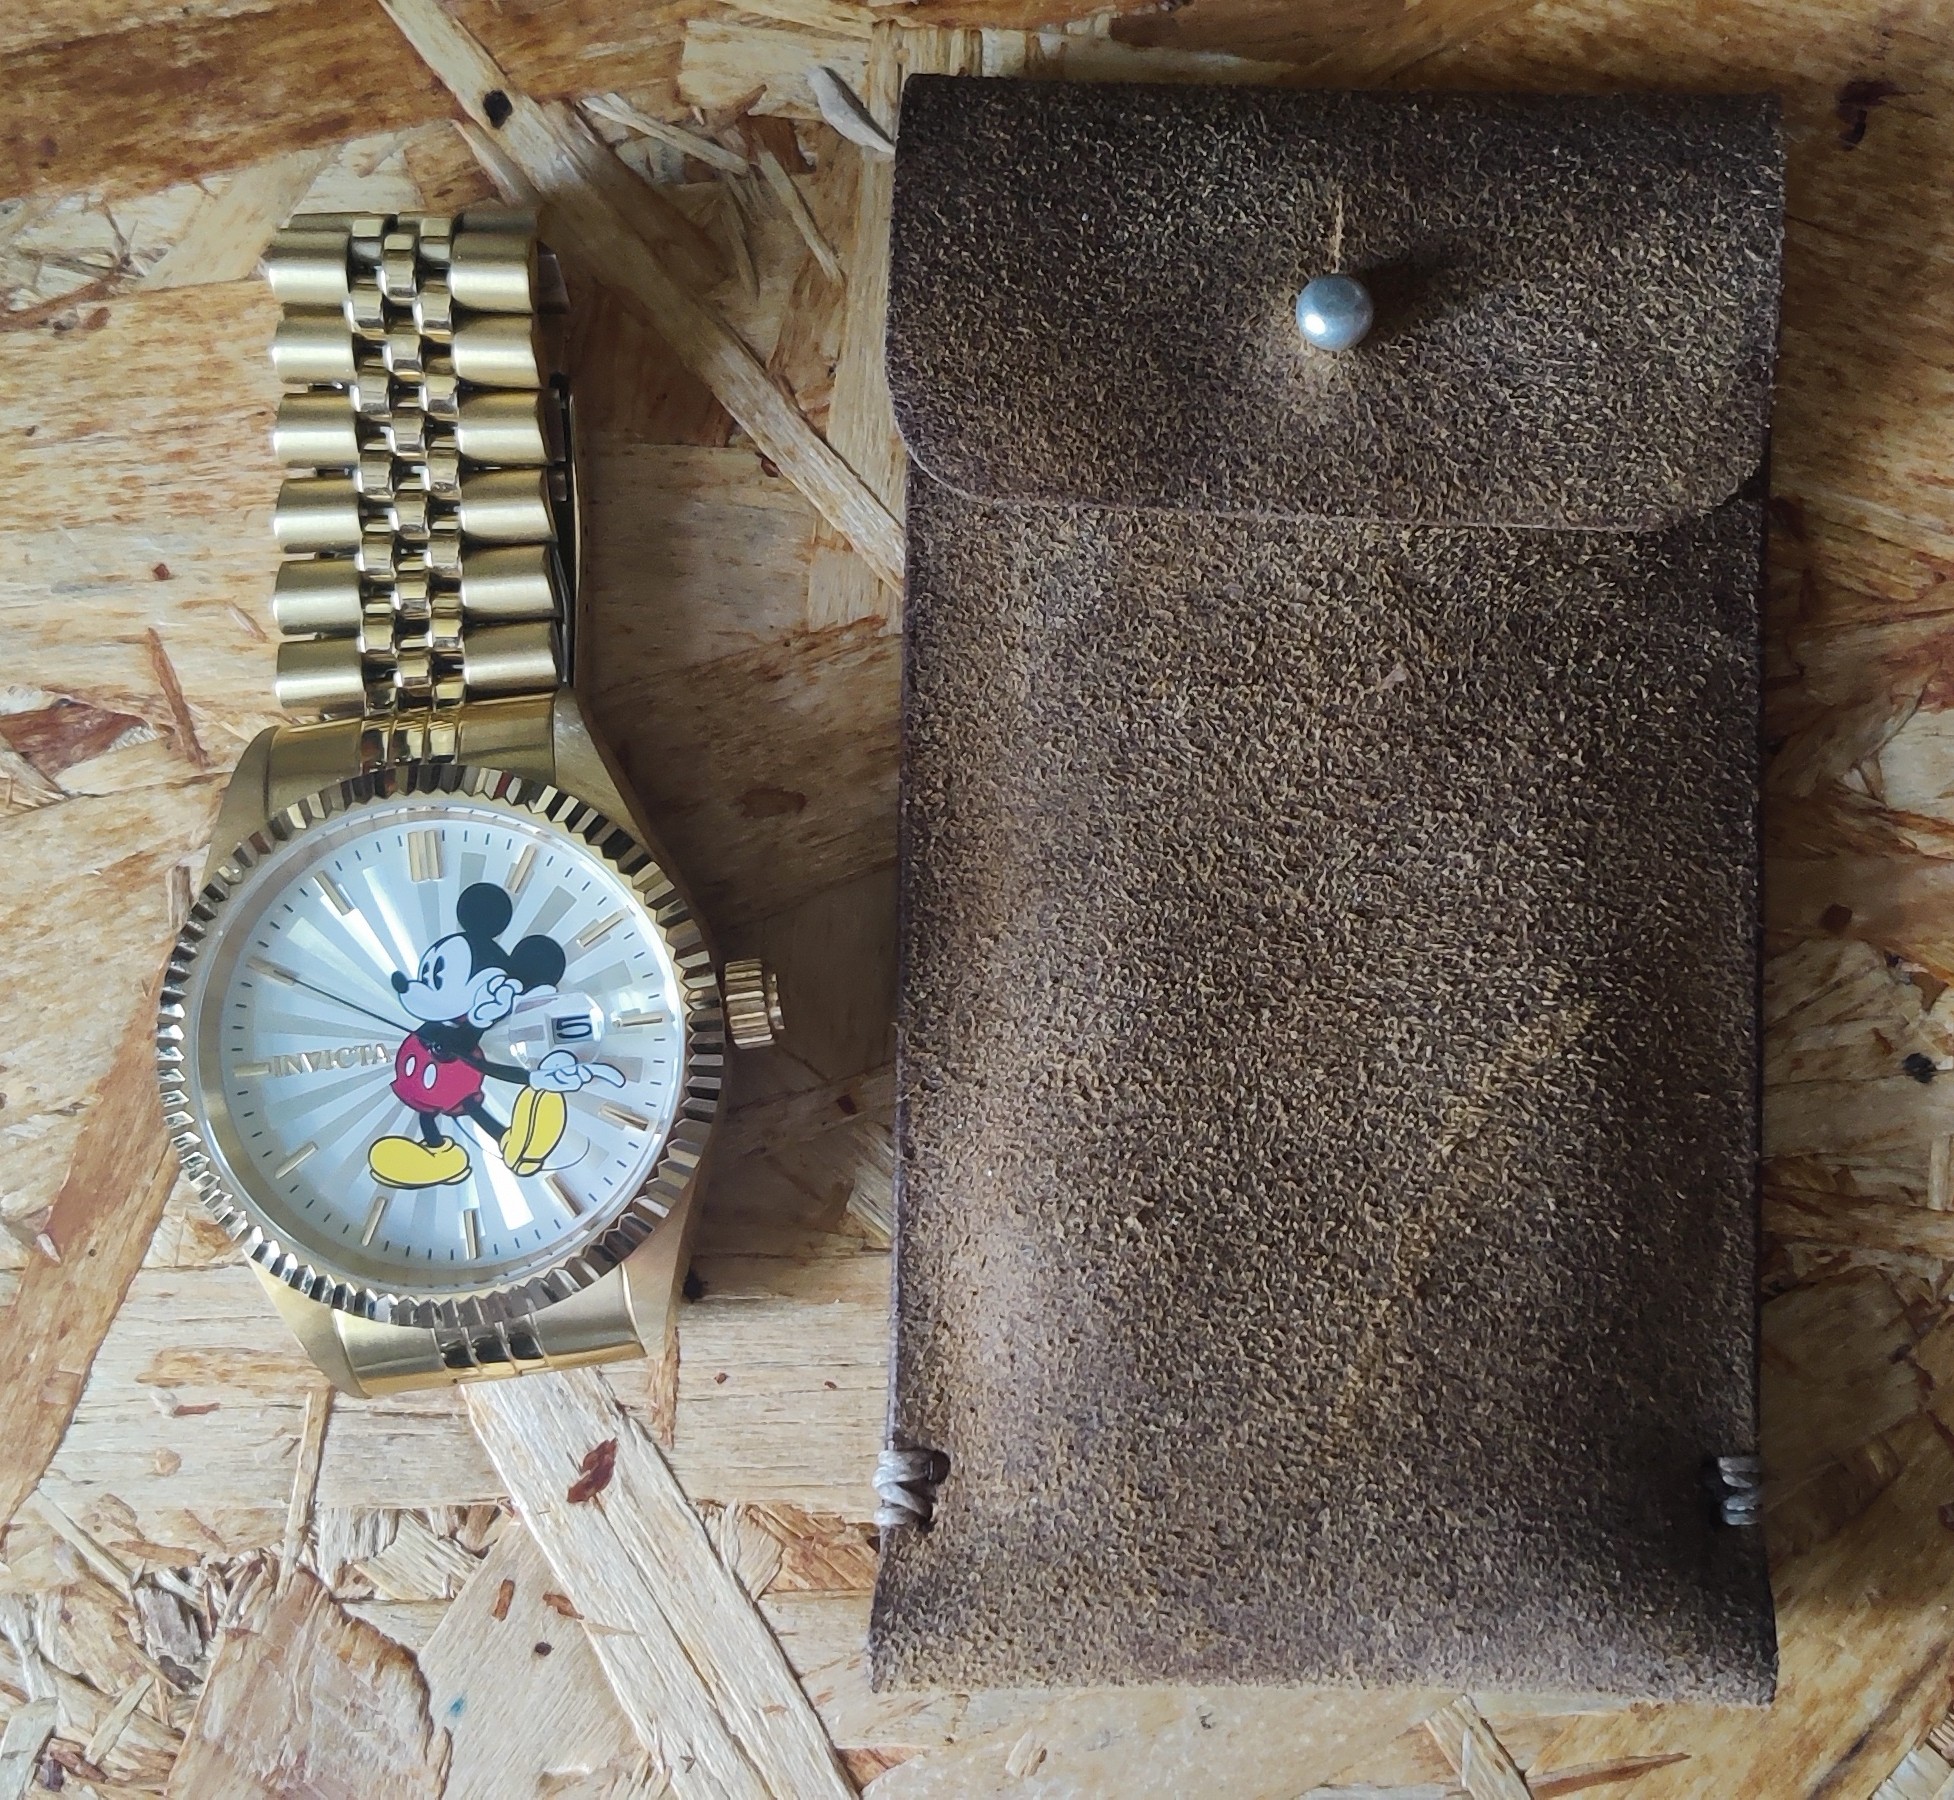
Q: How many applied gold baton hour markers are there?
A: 12